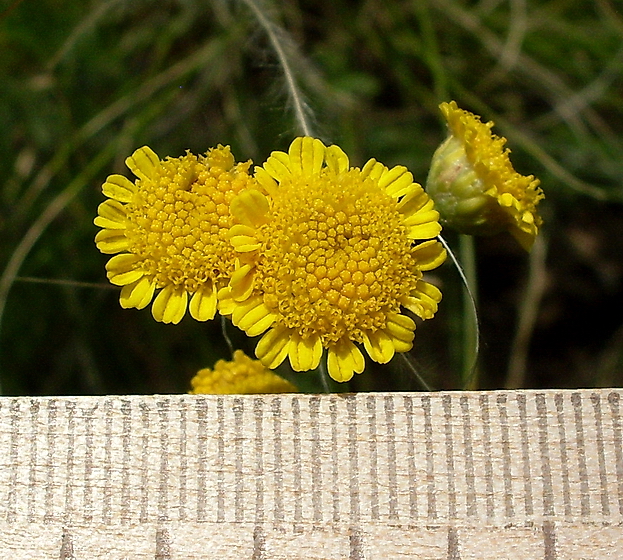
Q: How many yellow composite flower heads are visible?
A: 4